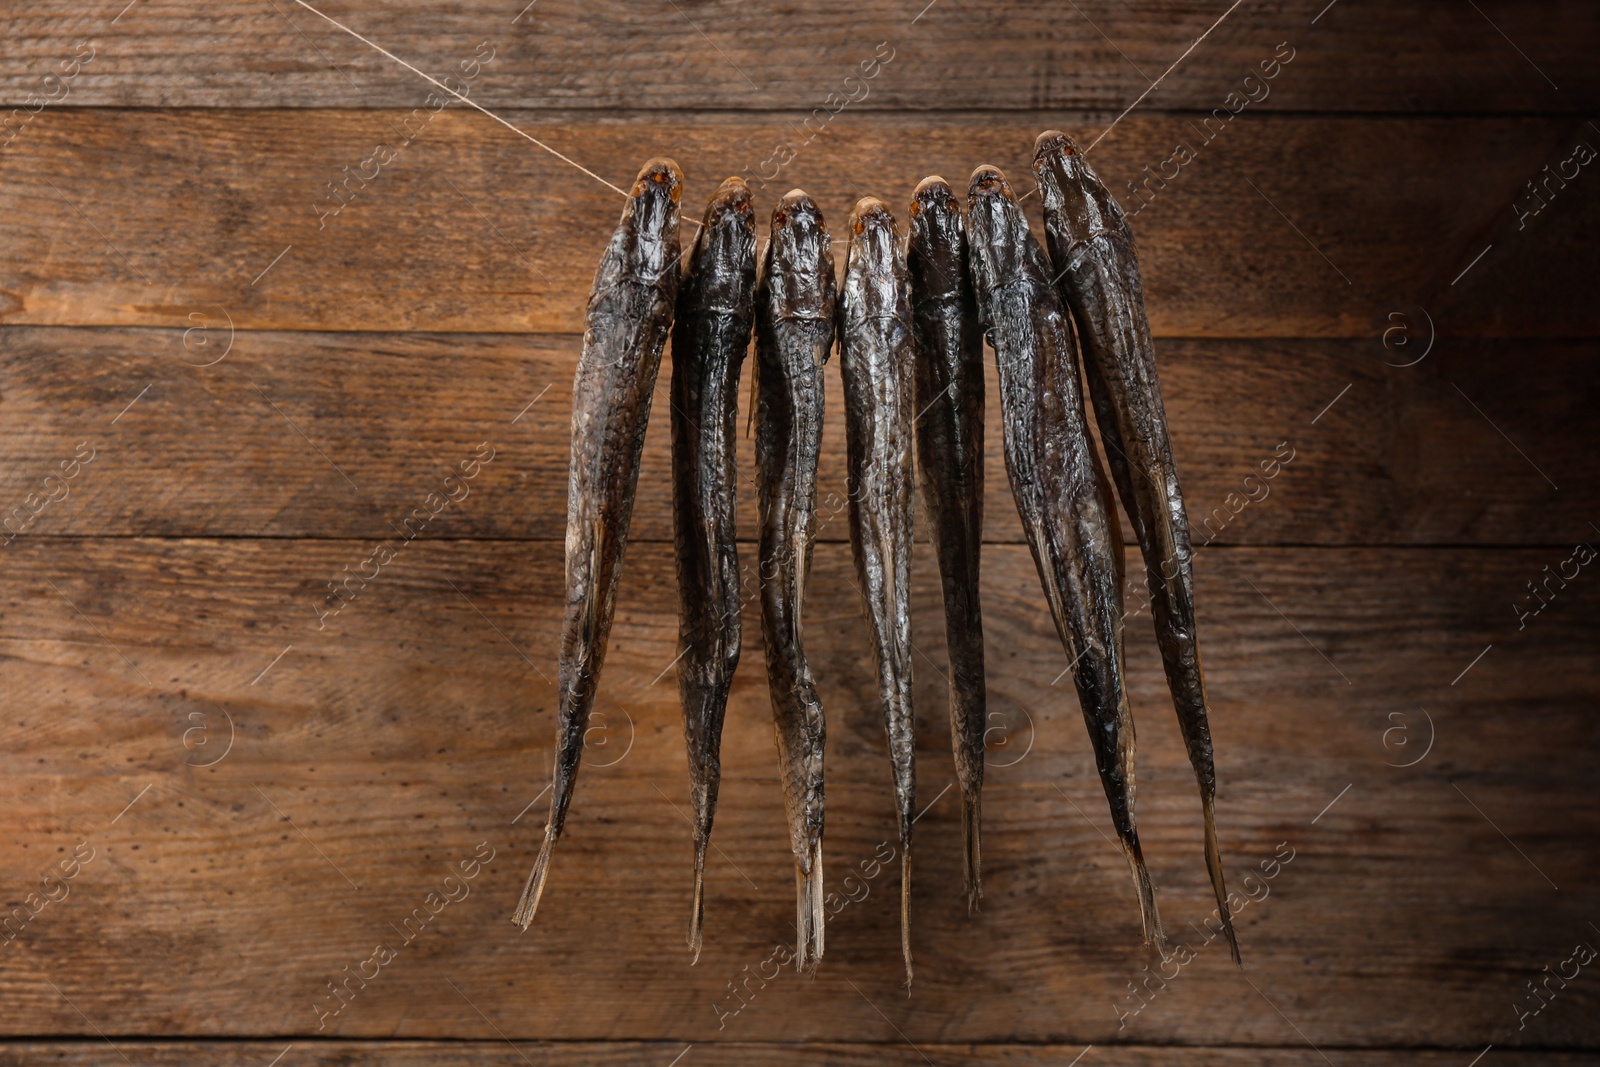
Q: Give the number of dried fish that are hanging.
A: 7